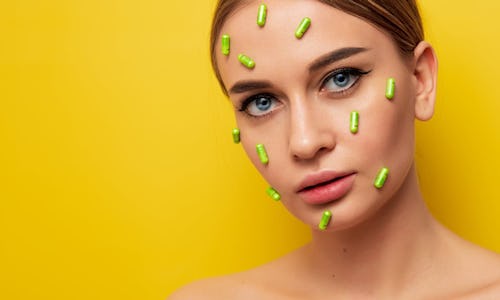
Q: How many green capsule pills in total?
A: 11